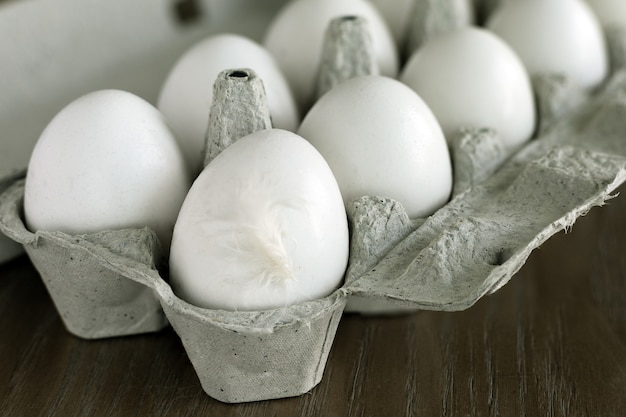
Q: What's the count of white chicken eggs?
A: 9